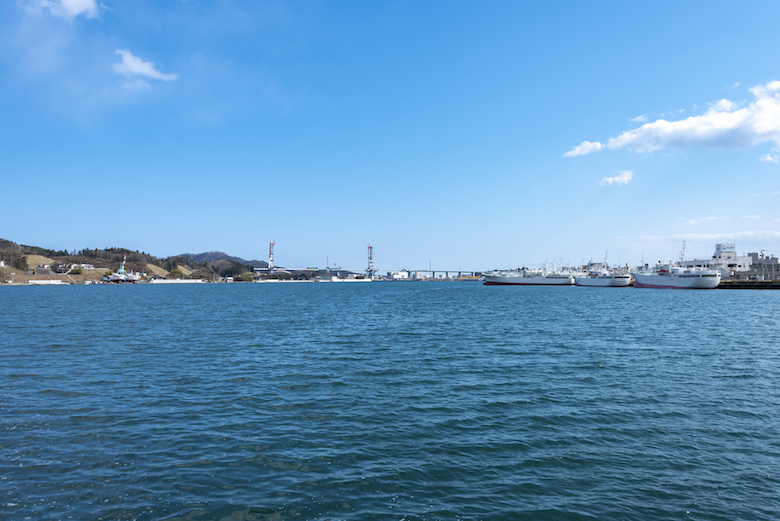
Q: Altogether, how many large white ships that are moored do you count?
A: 3